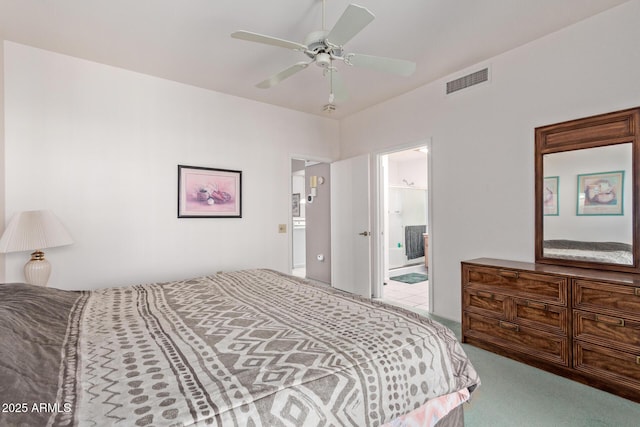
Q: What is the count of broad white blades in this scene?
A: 5